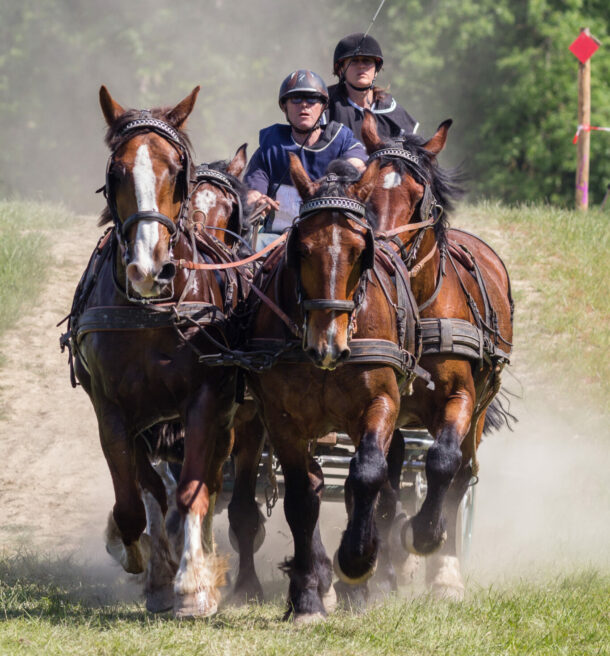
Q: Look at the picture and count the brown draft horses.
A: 4